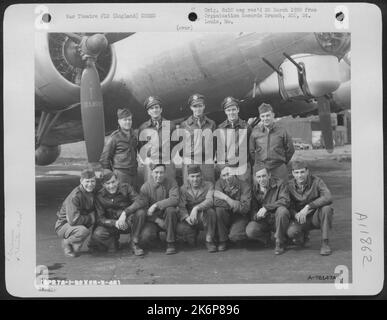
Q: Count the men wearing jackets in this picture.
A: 12